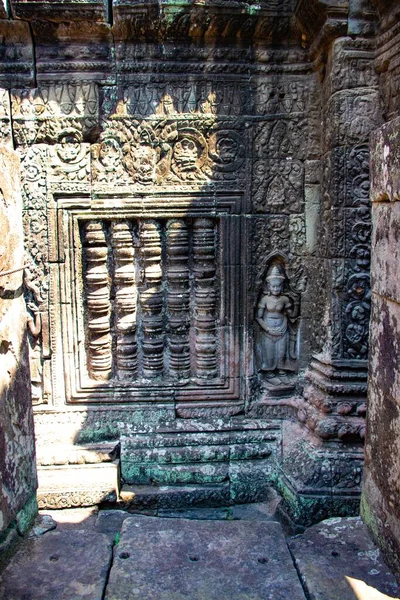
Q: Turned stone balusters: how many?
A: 5